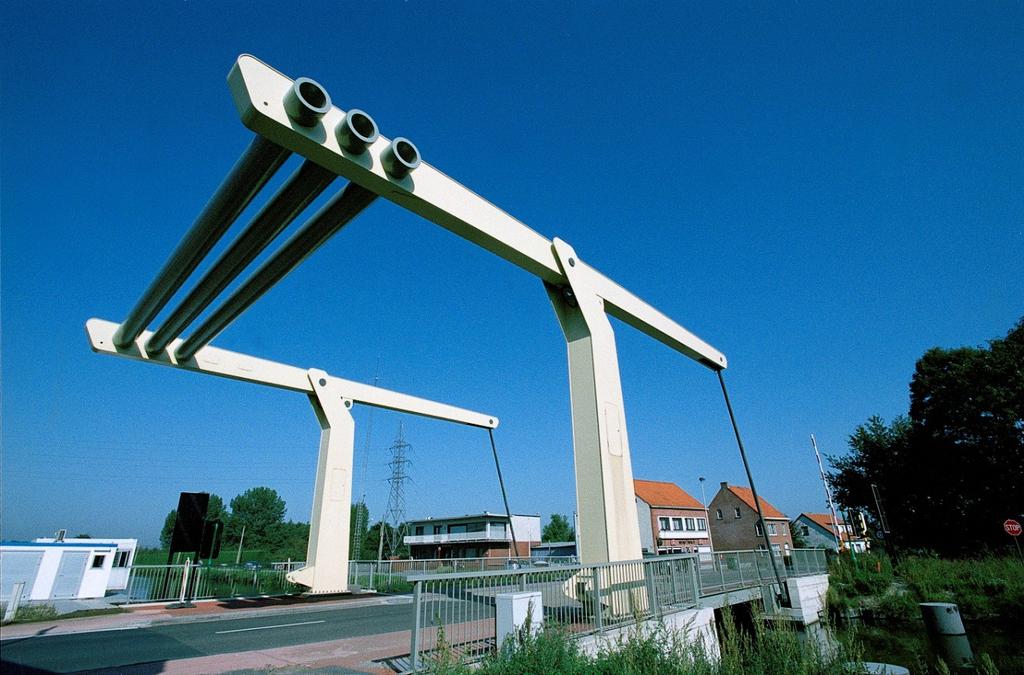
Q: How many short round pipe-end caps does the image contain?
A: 3